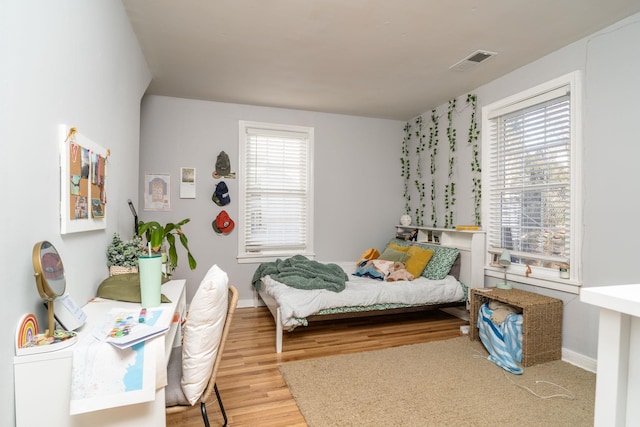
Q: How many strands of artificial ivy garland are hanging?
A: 5